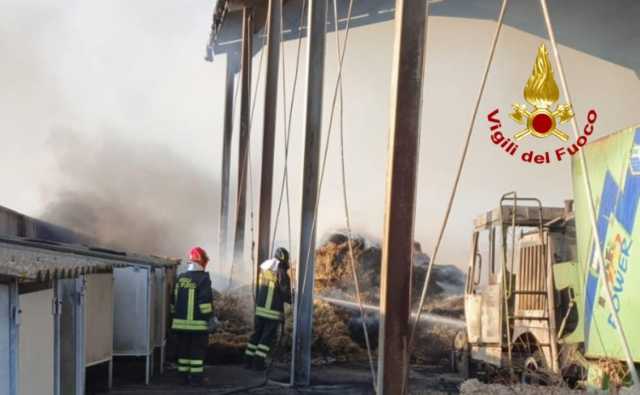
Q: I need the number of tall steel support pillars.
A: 5